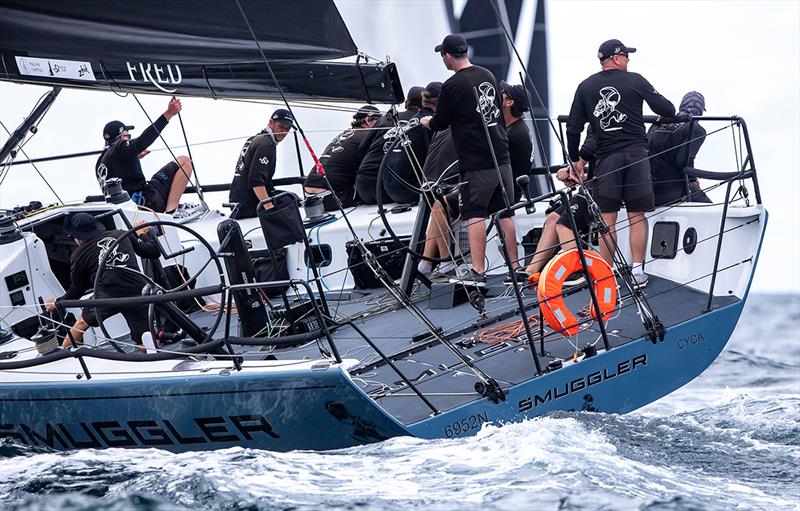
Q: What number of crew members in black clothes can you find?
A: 11